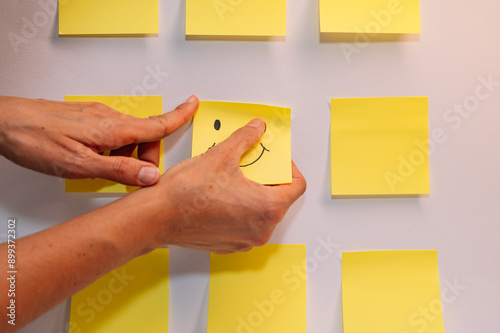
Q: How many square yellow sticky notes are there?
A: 9